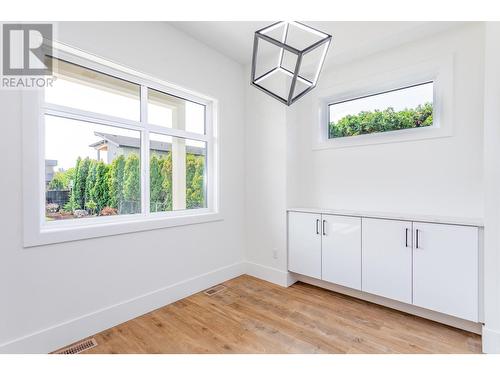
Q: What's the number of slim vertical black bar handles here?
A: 4